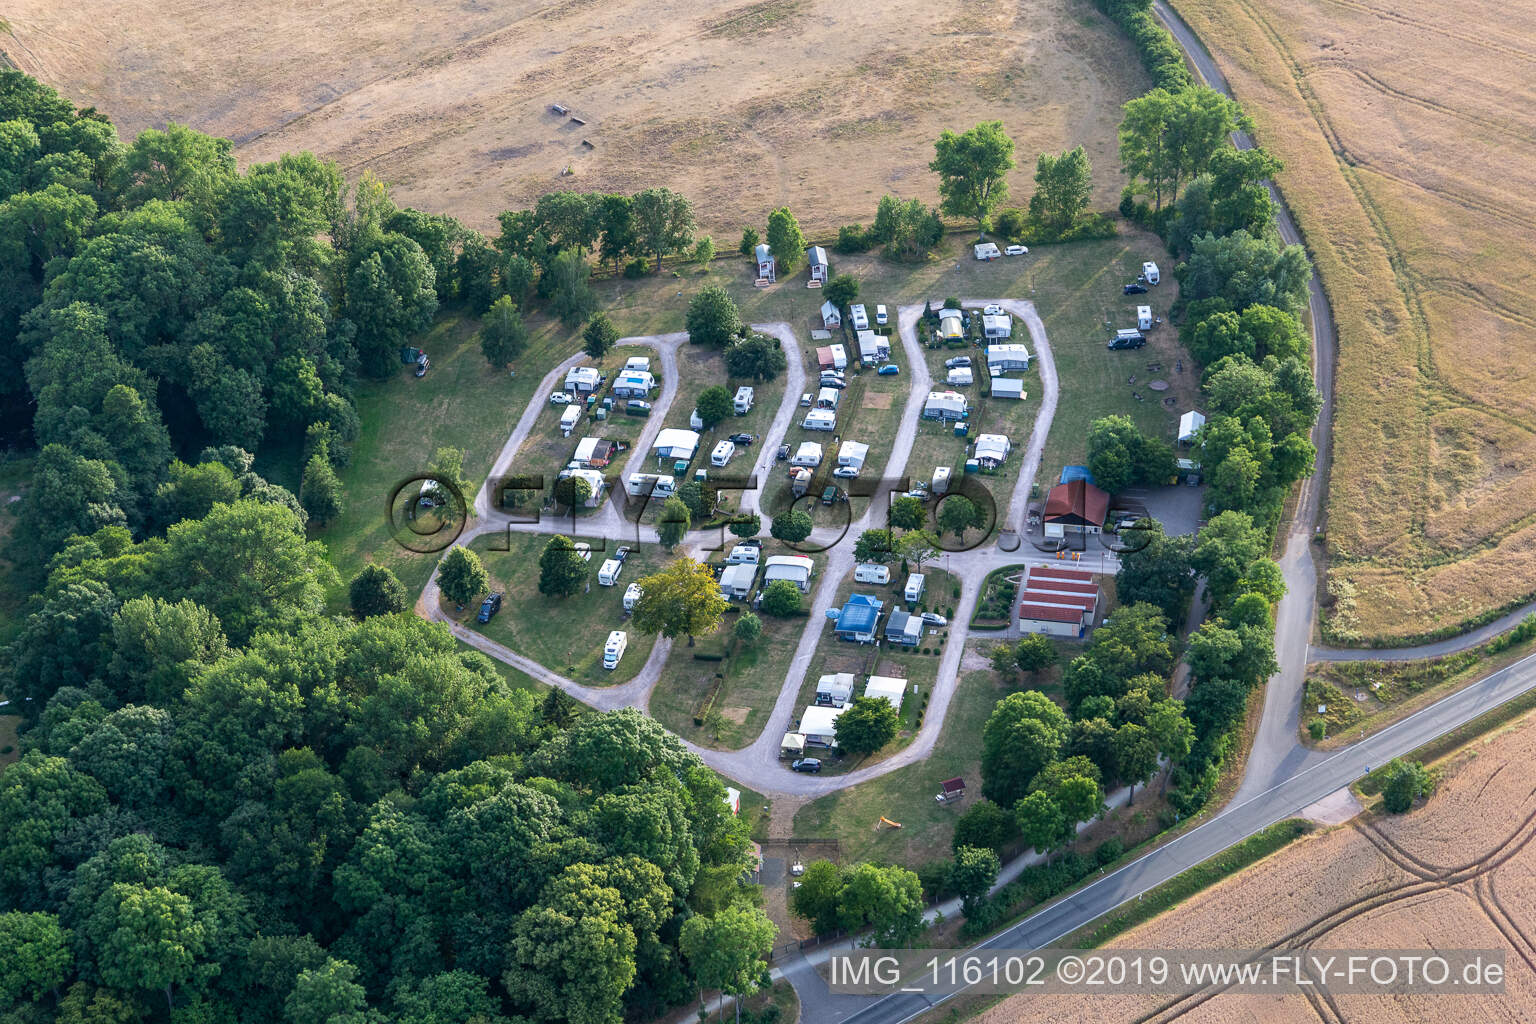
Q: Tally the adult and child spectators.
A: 0